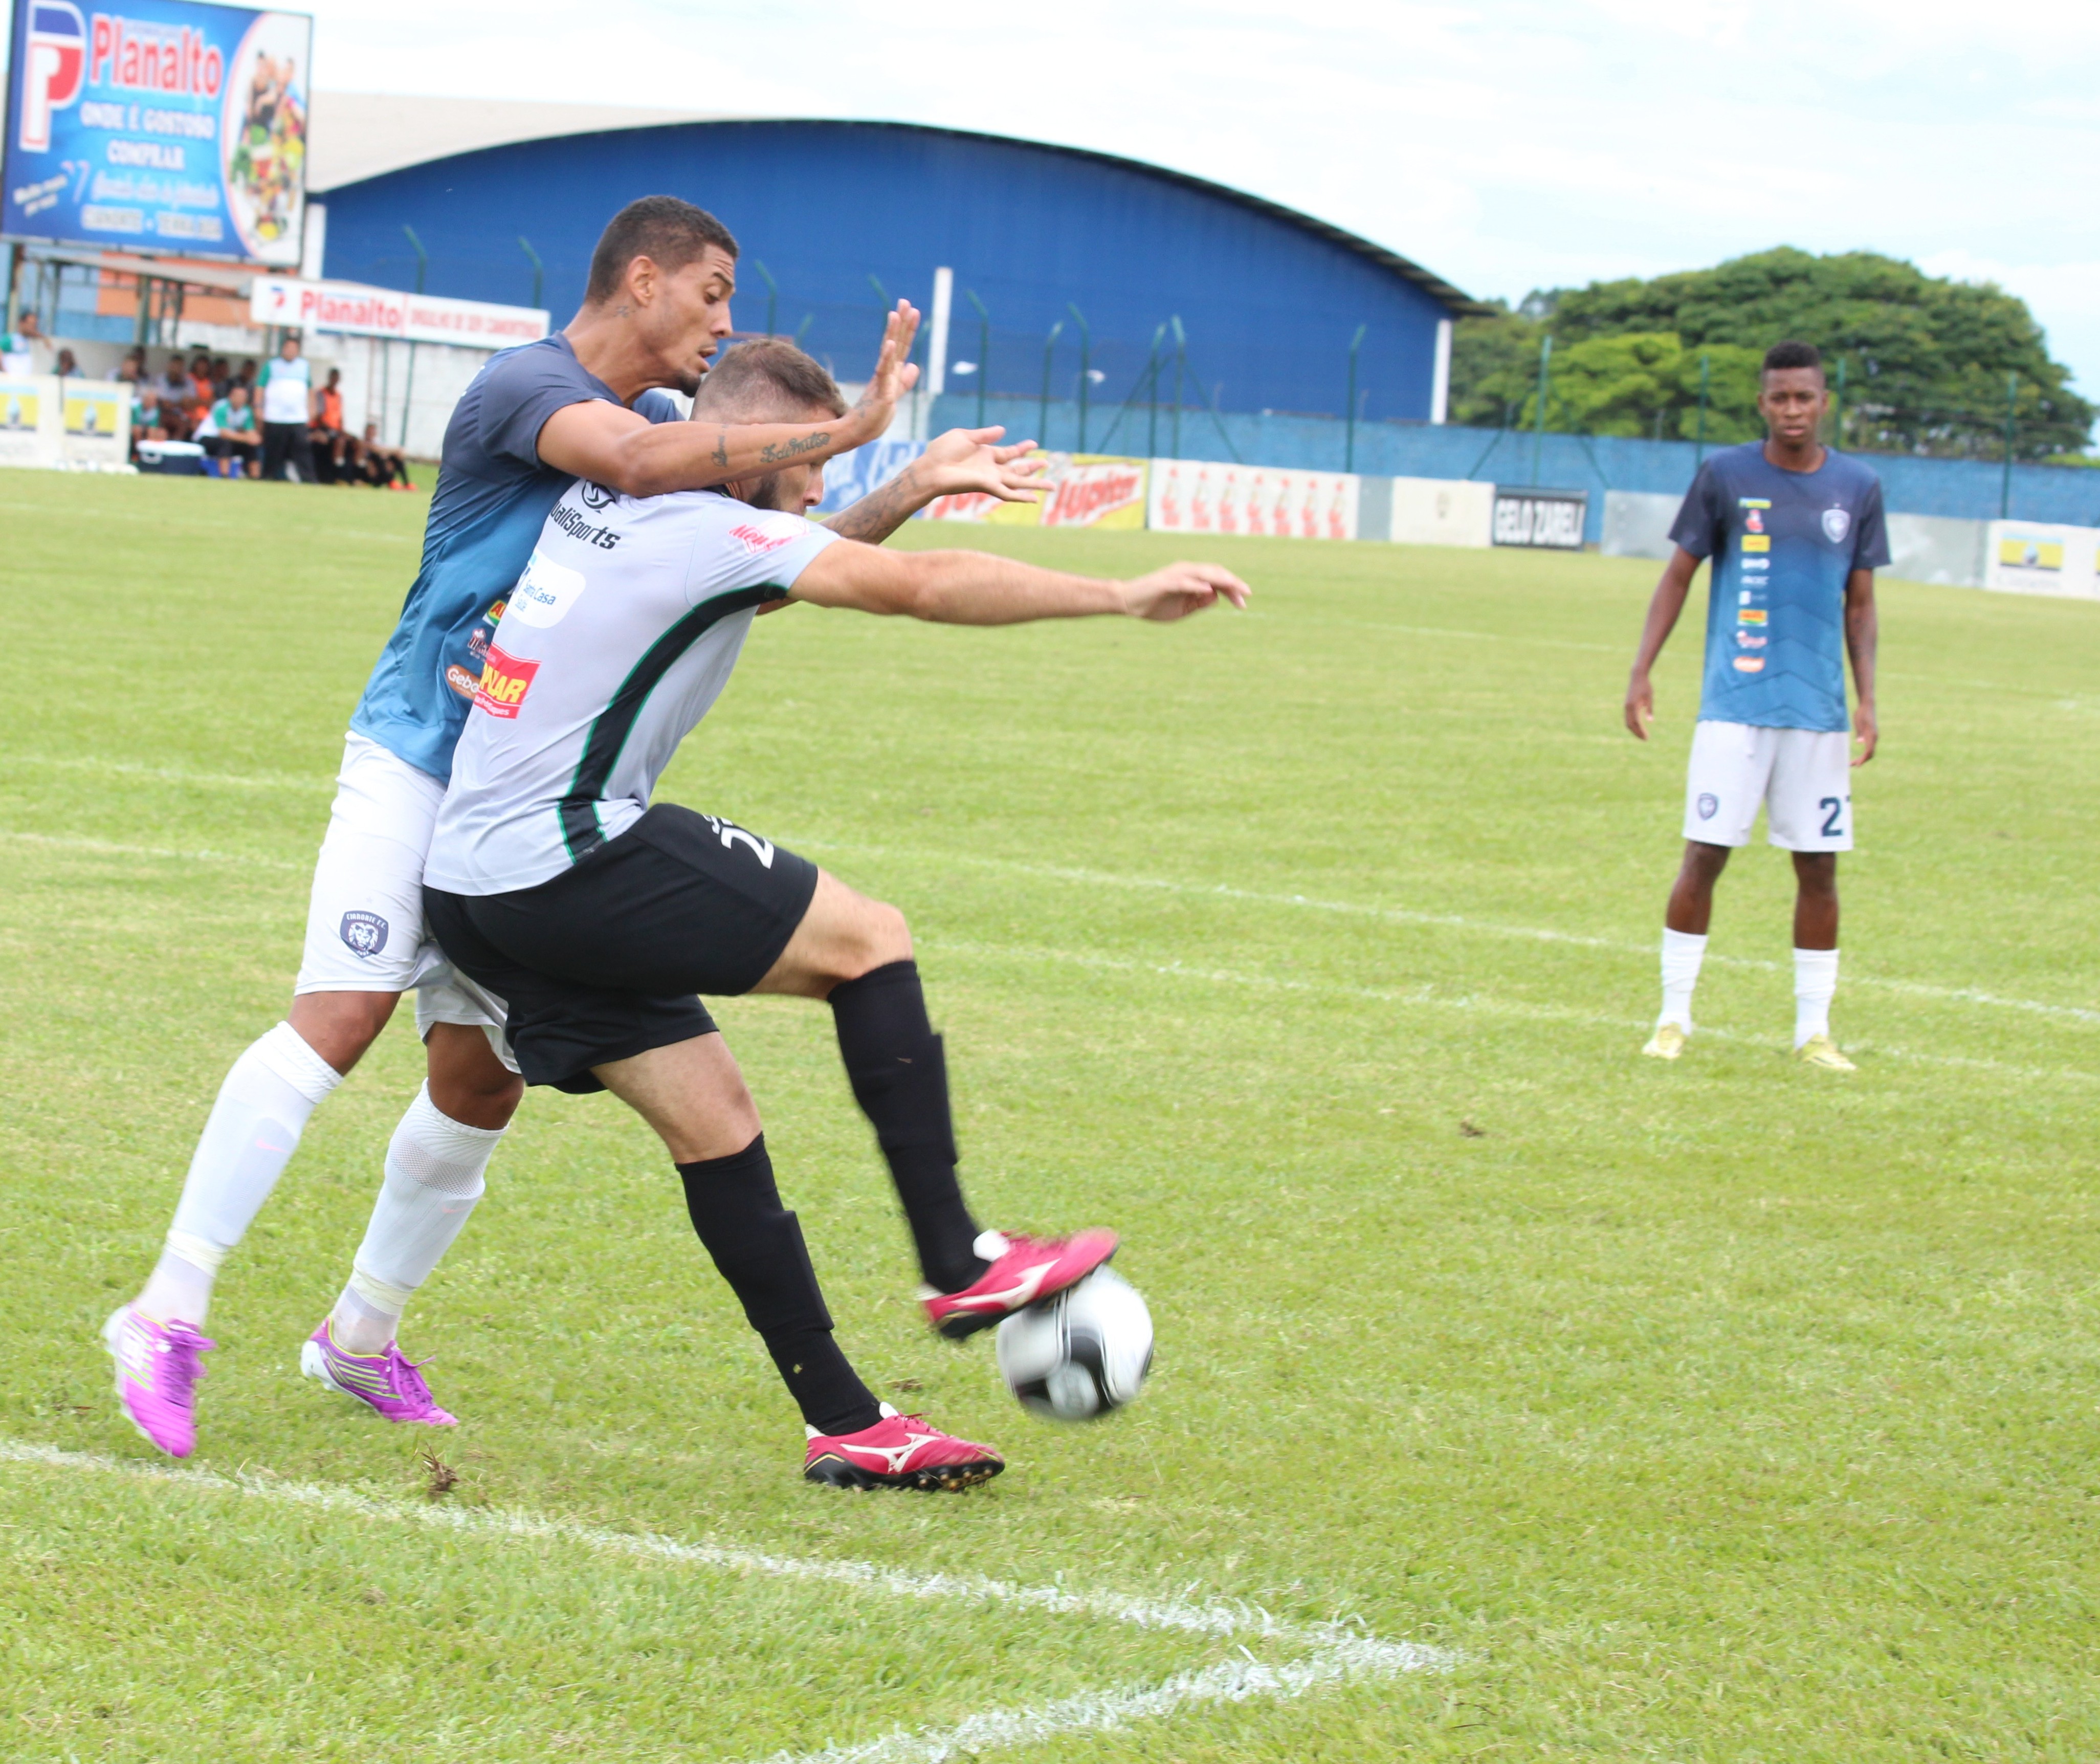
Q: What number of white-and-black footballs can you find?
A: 1